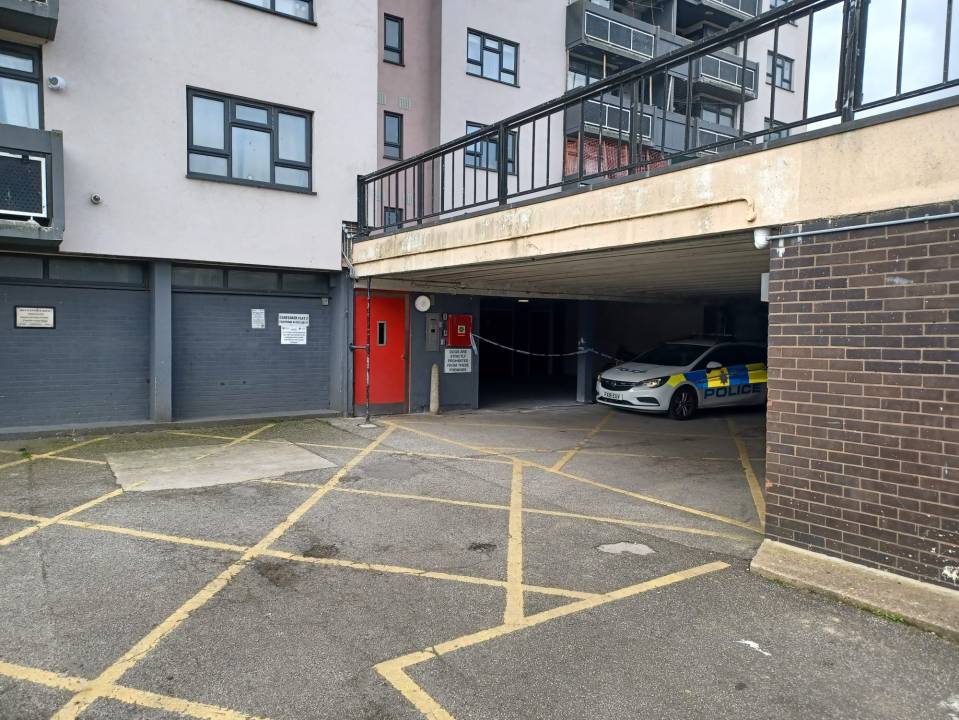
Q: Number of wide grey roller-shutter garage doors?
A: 2